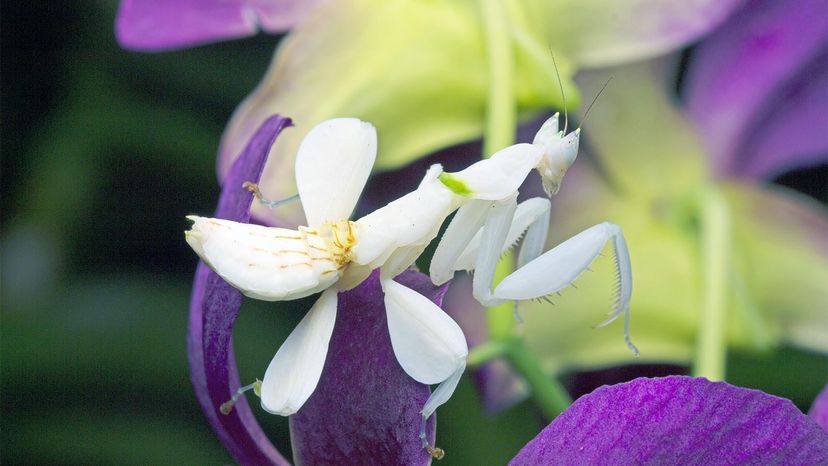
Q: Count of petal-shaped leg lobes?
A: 3